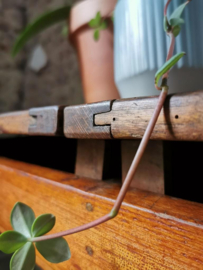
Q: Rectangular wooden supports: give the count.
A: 2